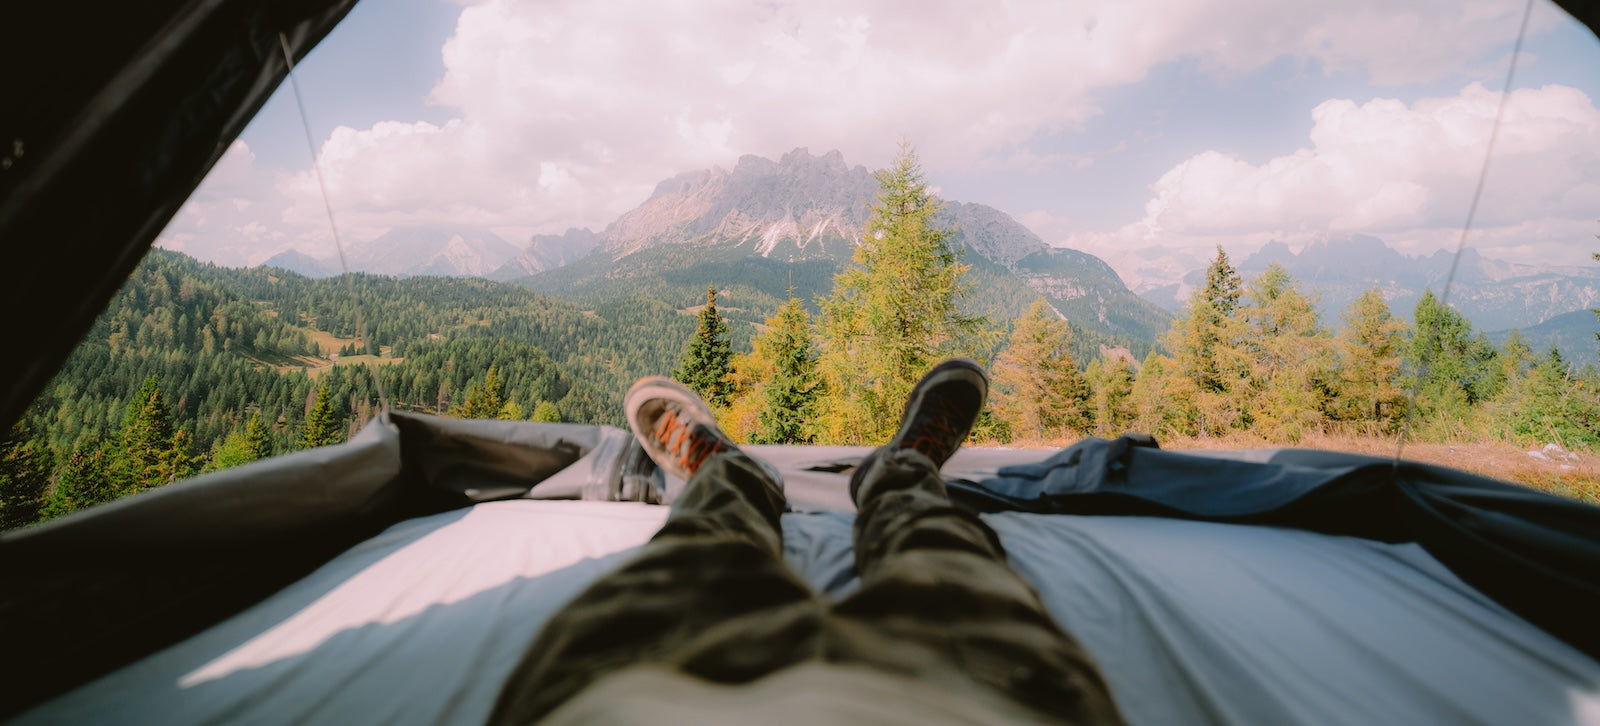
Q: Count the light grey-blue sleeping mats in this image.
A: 1